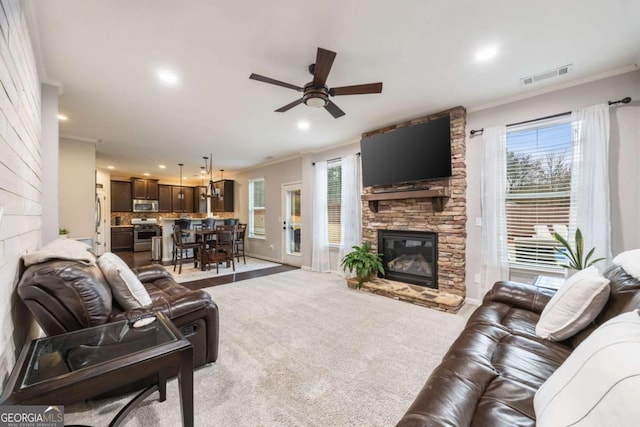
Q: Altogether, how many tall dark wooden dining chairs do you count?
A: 4